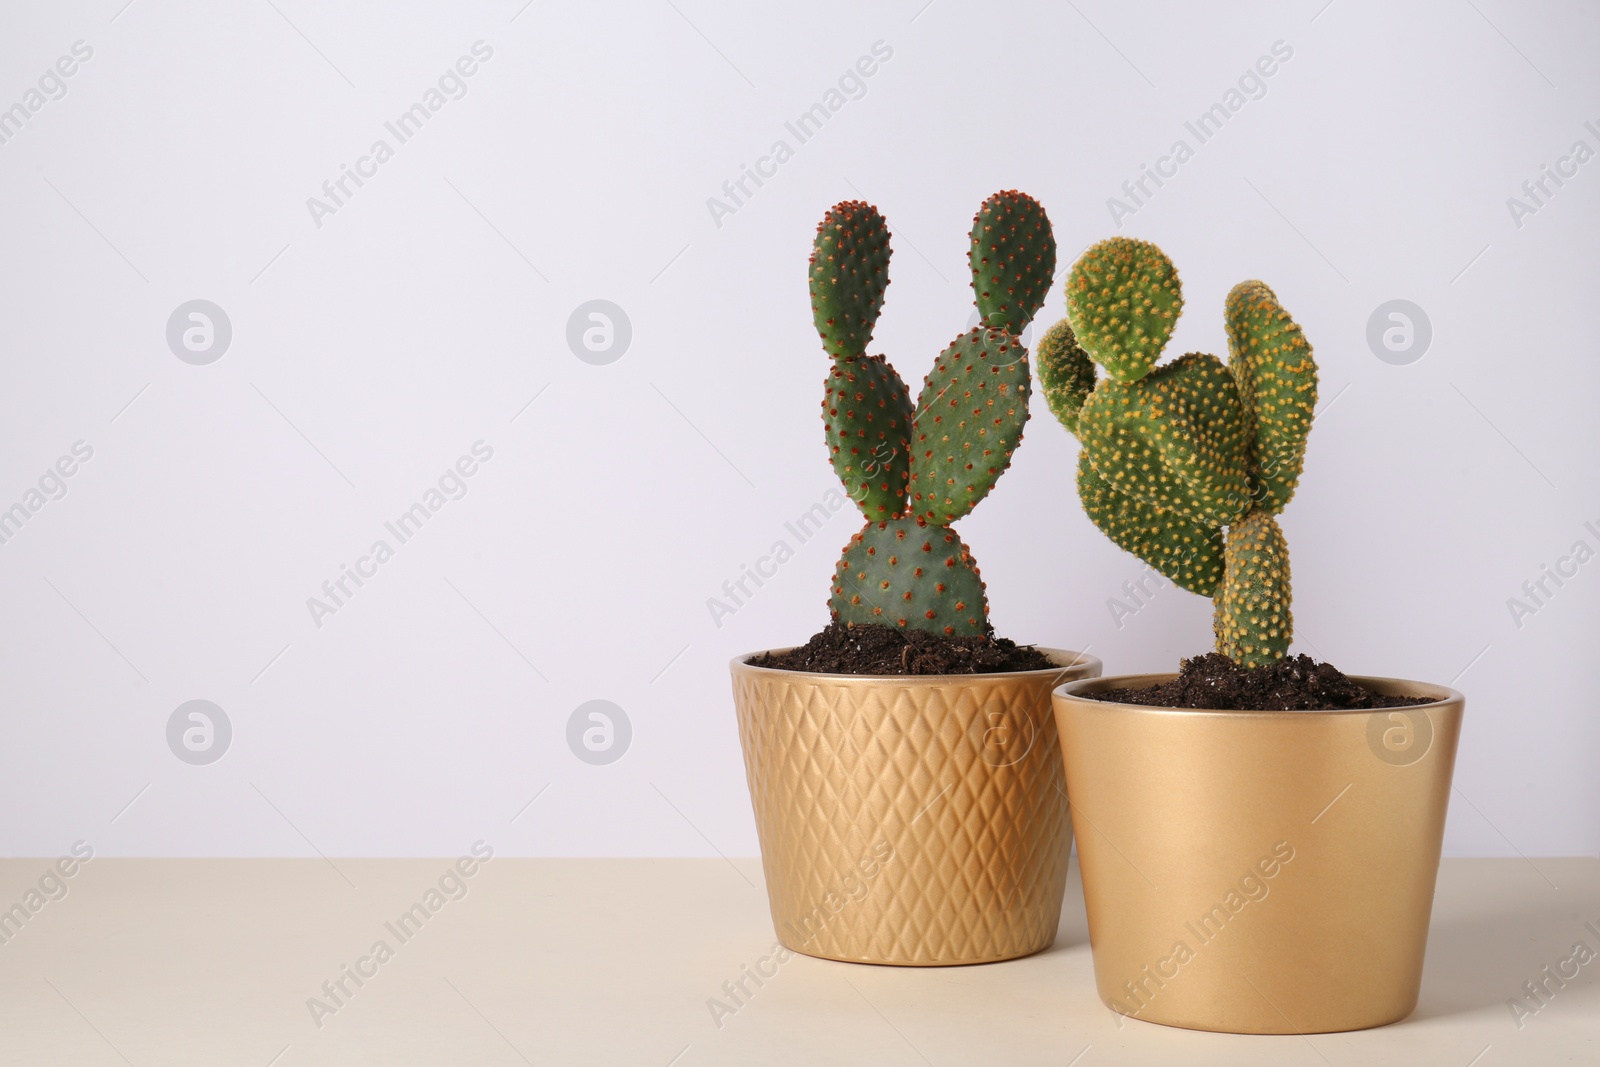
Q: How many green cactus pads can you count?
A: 11